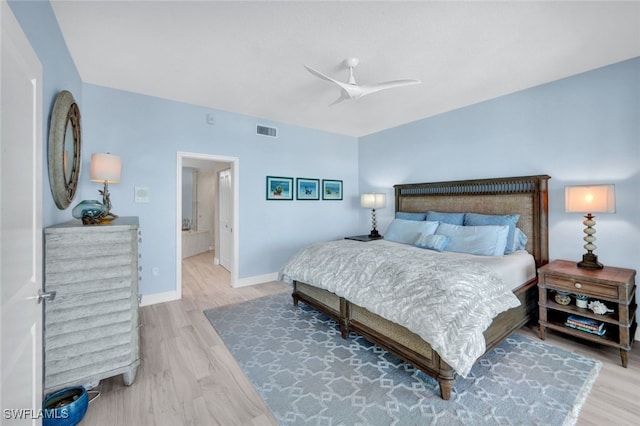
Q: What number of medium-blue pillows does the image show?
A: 3